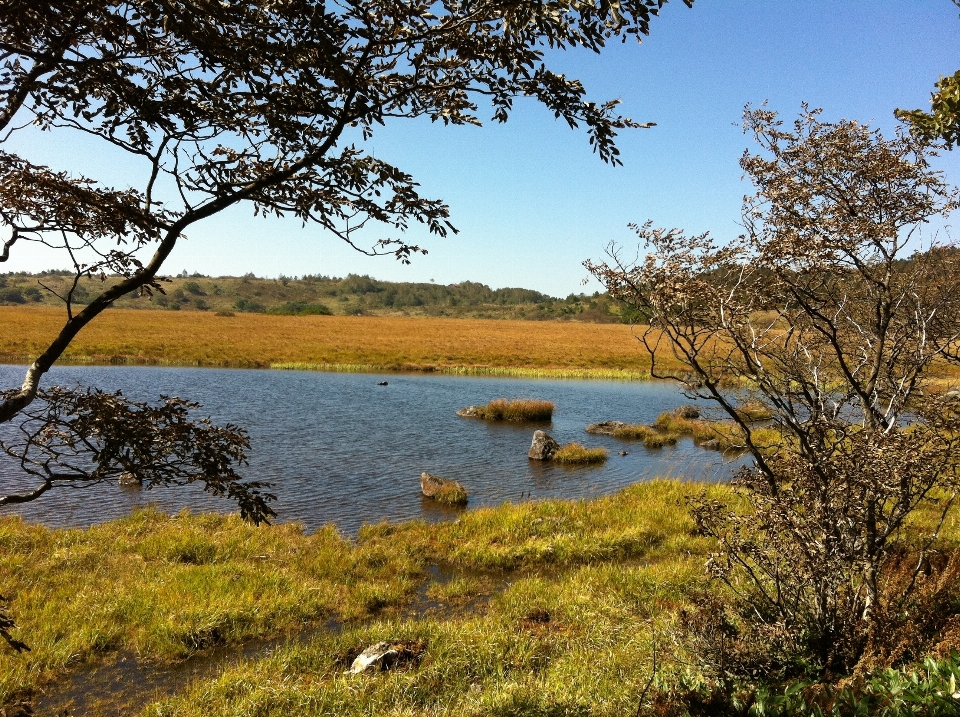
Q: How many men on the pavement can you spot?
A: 0